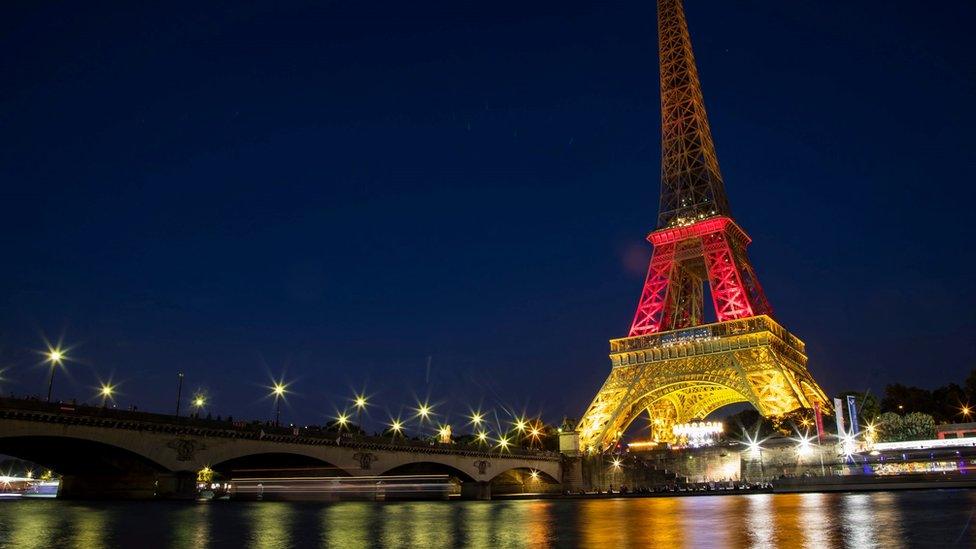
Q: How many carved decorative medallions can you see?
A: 3